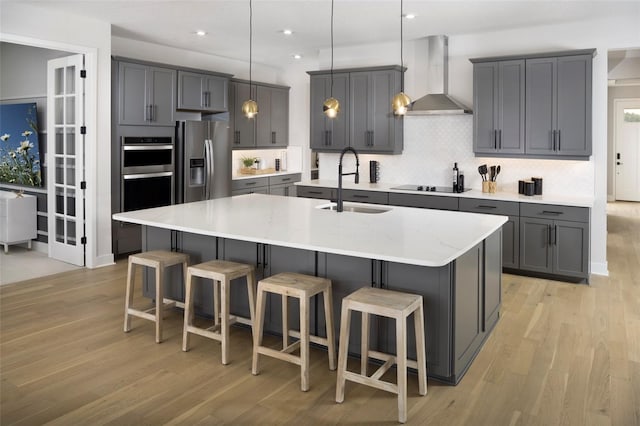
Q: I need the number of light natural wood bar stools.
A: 4